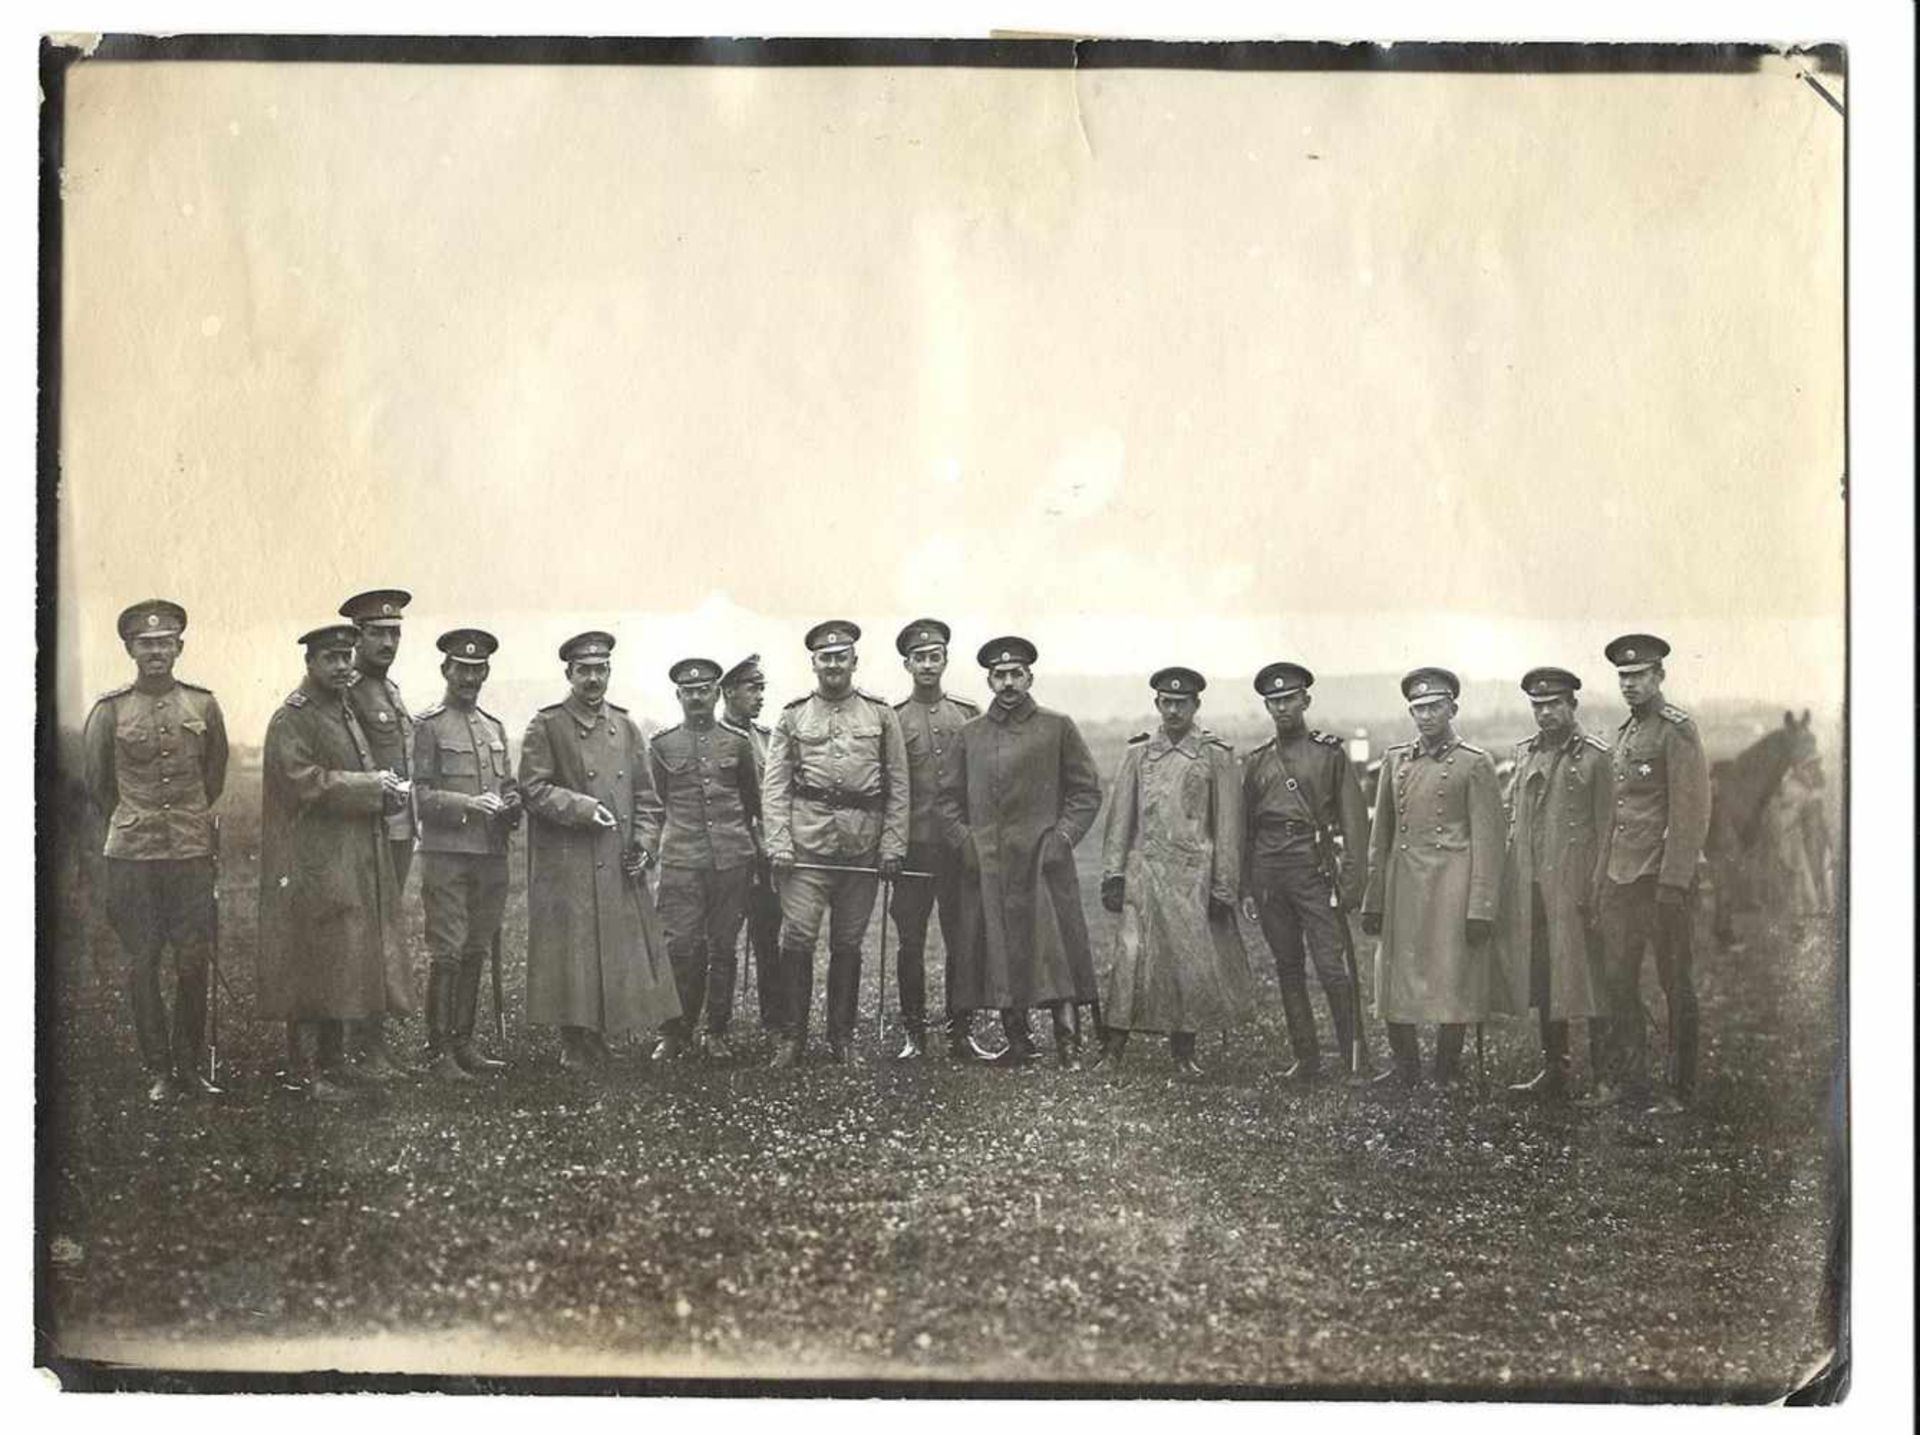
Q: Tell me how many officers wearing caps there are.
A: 15